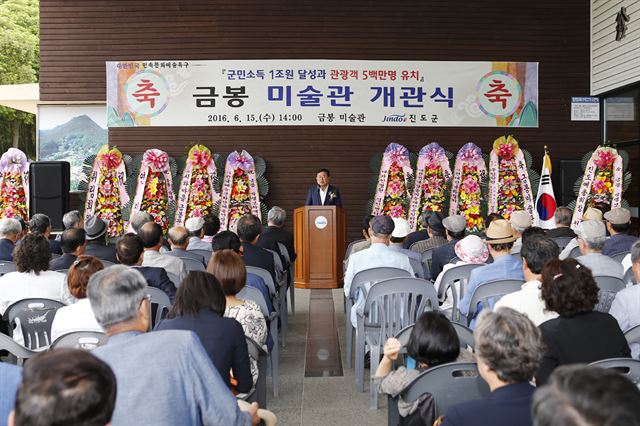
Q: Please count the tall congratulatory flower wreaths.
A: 10